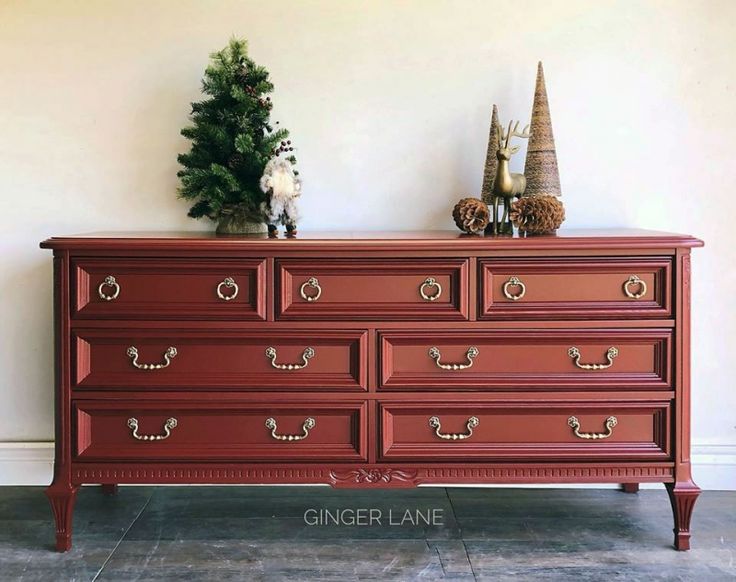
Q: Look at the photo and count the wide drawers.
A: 4